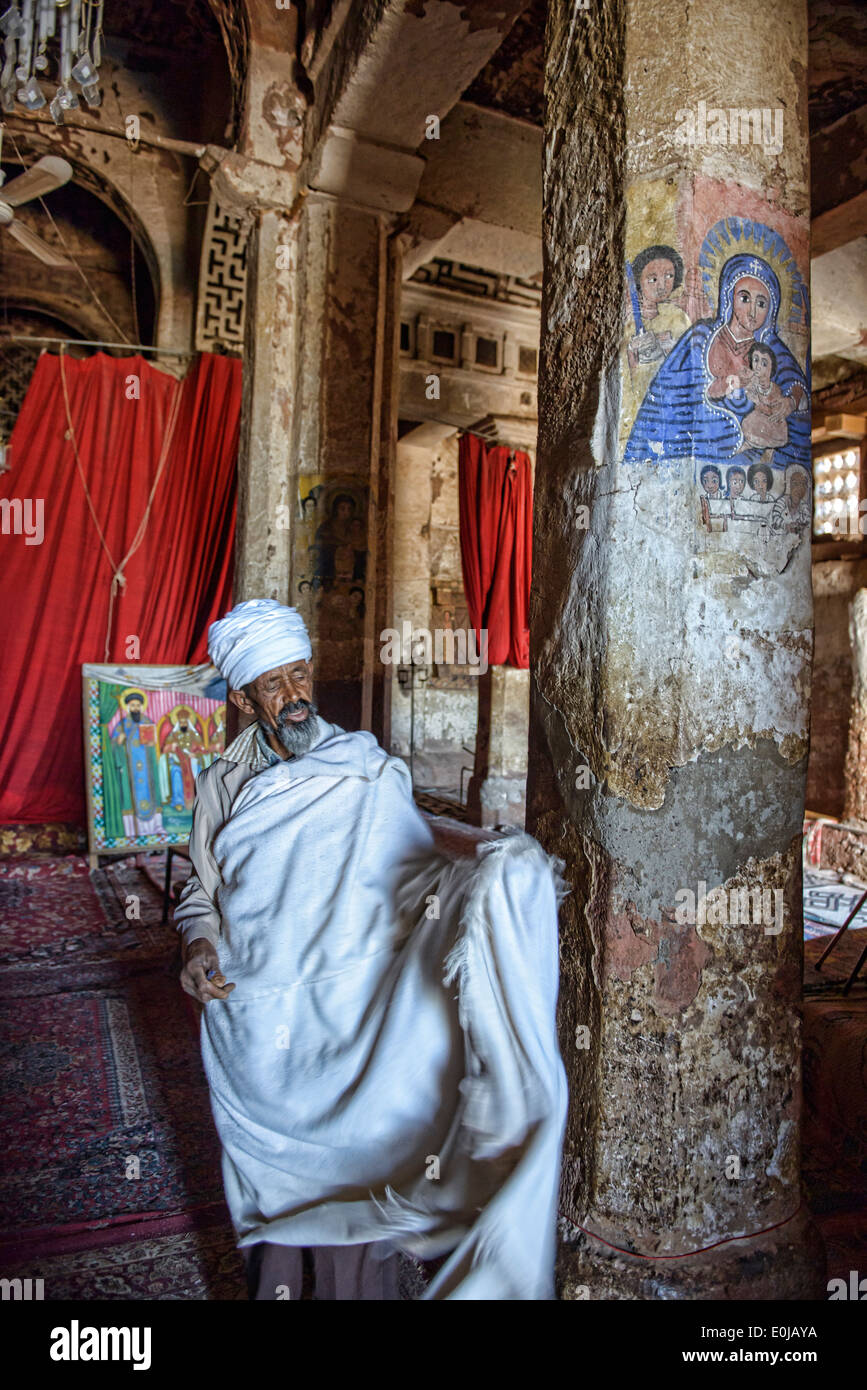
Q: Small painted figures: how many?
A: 4